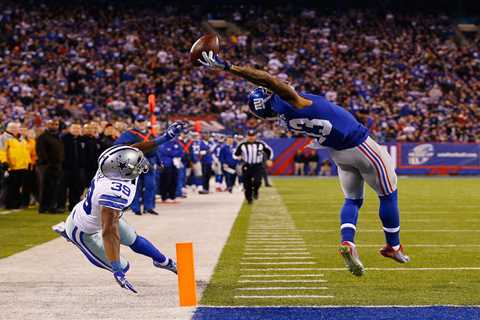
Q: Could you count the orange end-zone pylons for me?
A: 1